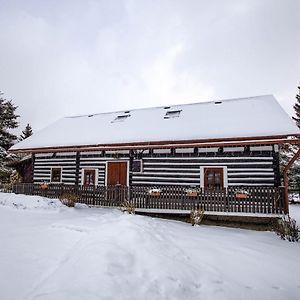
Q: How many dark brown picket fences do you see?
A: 1